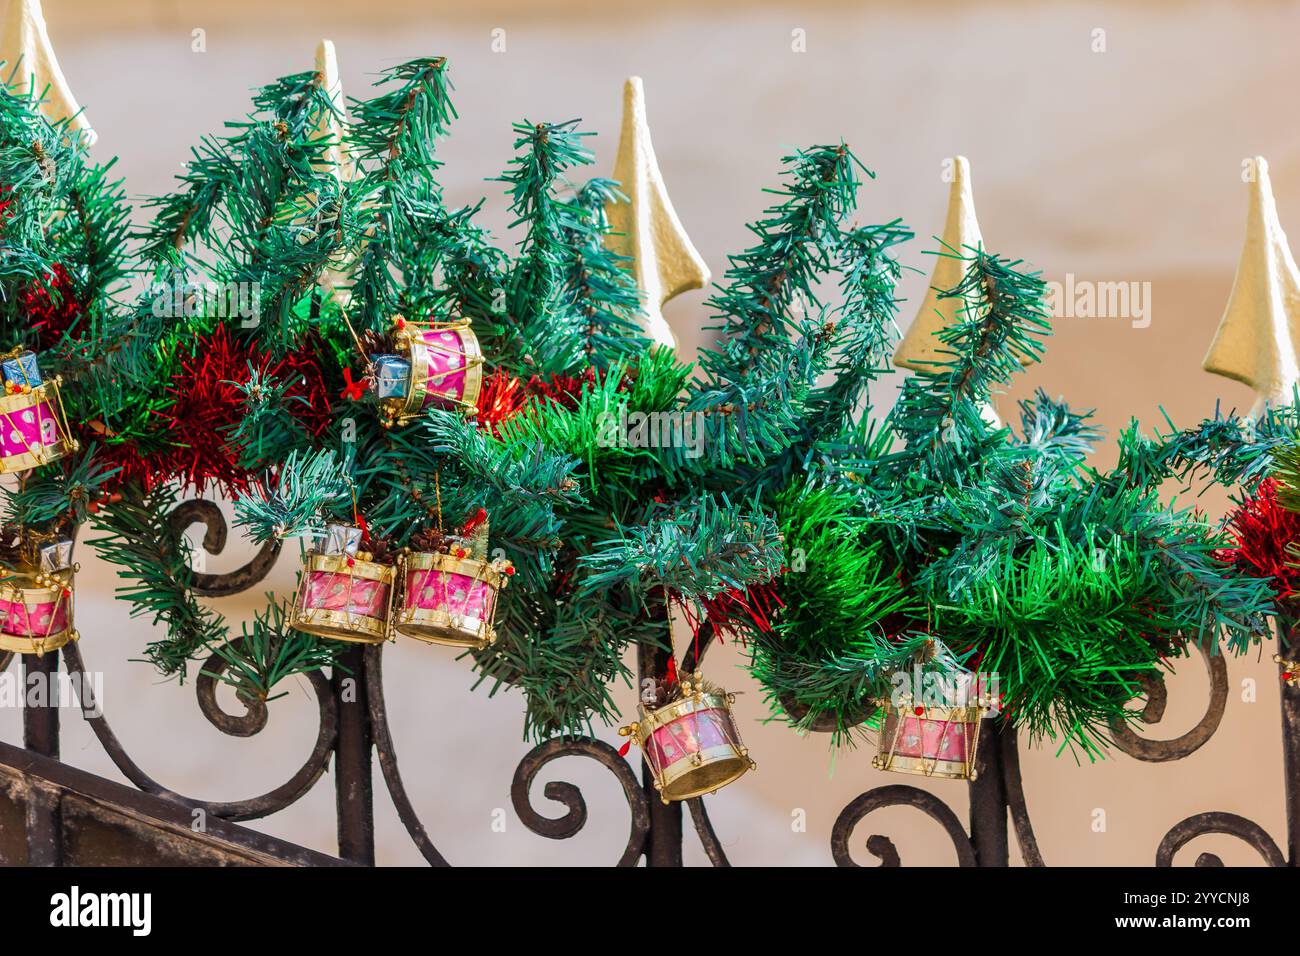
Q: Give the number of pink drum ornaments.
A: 7